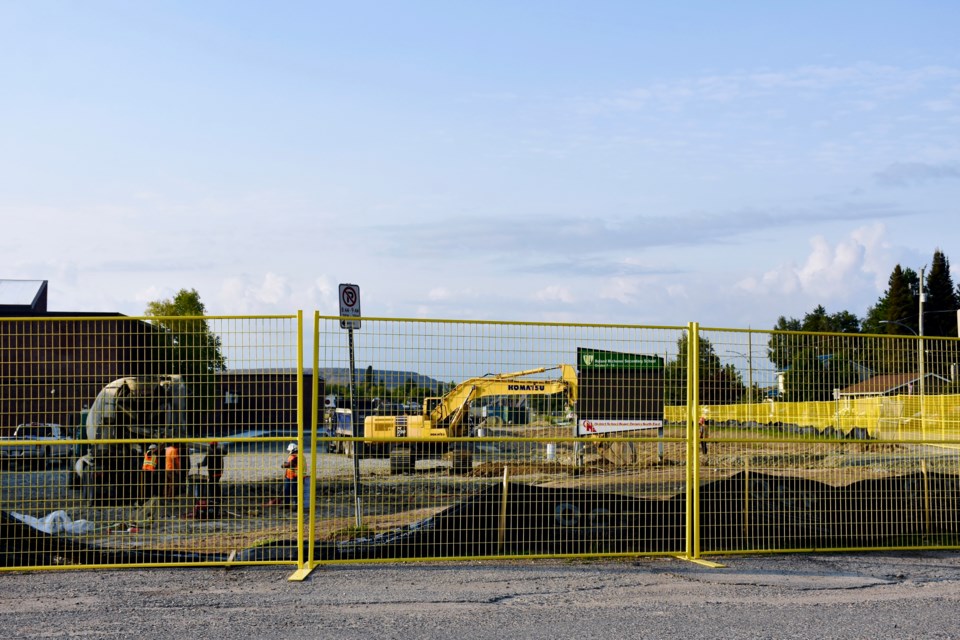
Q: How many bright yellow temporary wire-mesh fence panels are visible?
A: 3